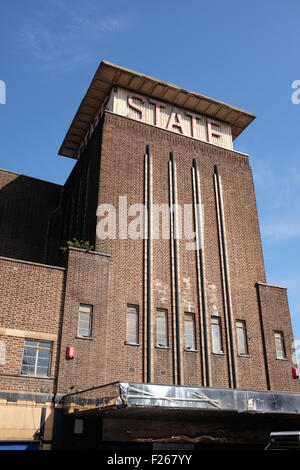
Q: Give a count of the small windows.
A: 7